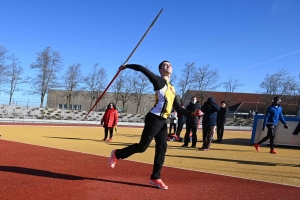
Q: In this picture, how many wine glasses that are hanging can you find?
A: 0